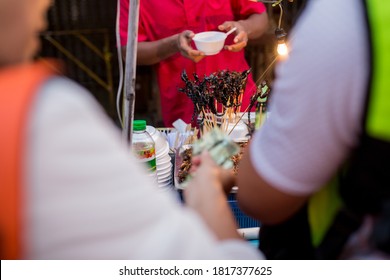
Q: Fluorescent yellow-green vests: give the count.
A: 1